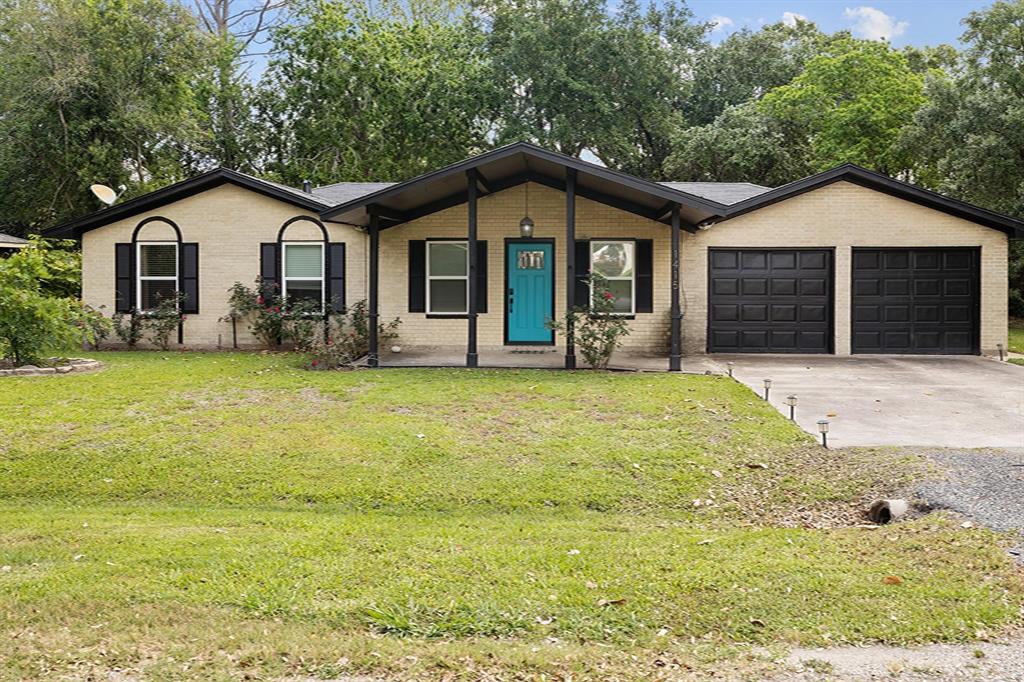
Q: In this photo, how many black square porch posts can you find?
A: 4